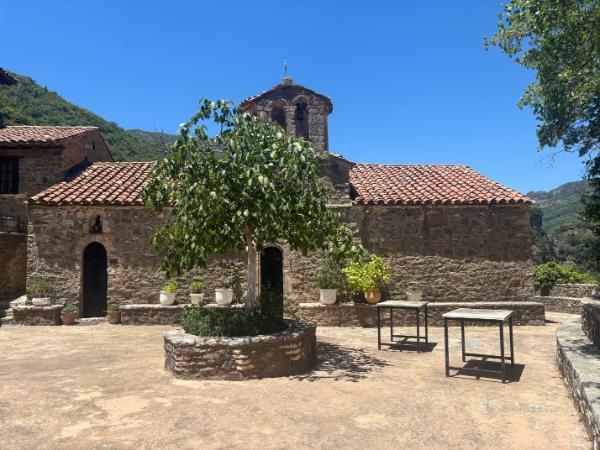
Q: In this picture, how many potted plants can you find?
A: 9